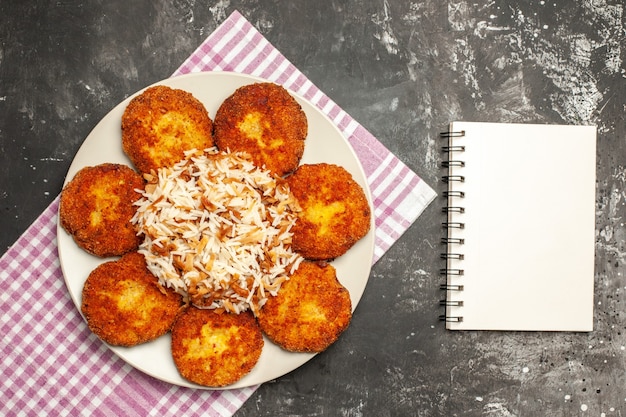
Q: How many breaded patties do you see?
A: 7